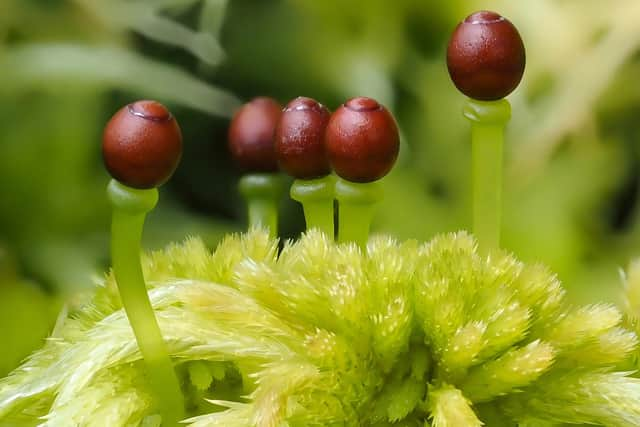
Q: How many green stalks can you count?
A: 5